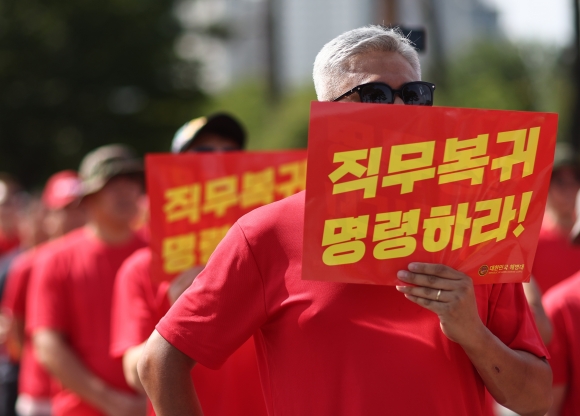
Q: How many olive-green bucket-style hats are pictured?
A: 1